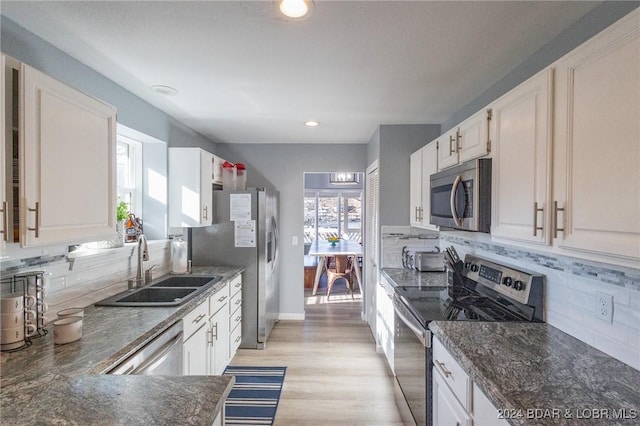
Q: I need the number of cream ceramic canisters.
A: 2